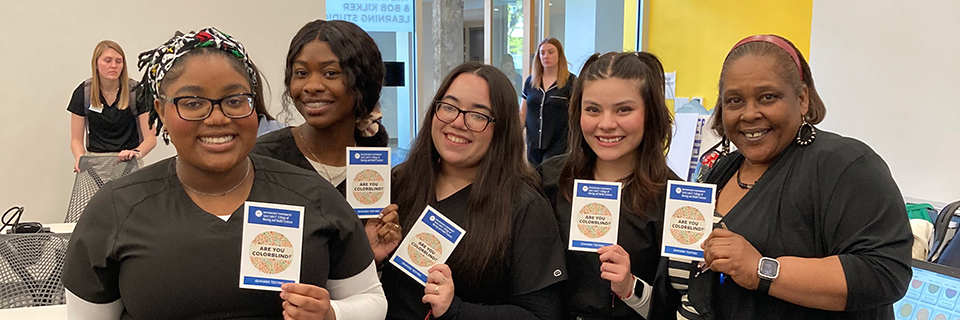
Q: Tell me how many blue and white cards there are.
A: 5